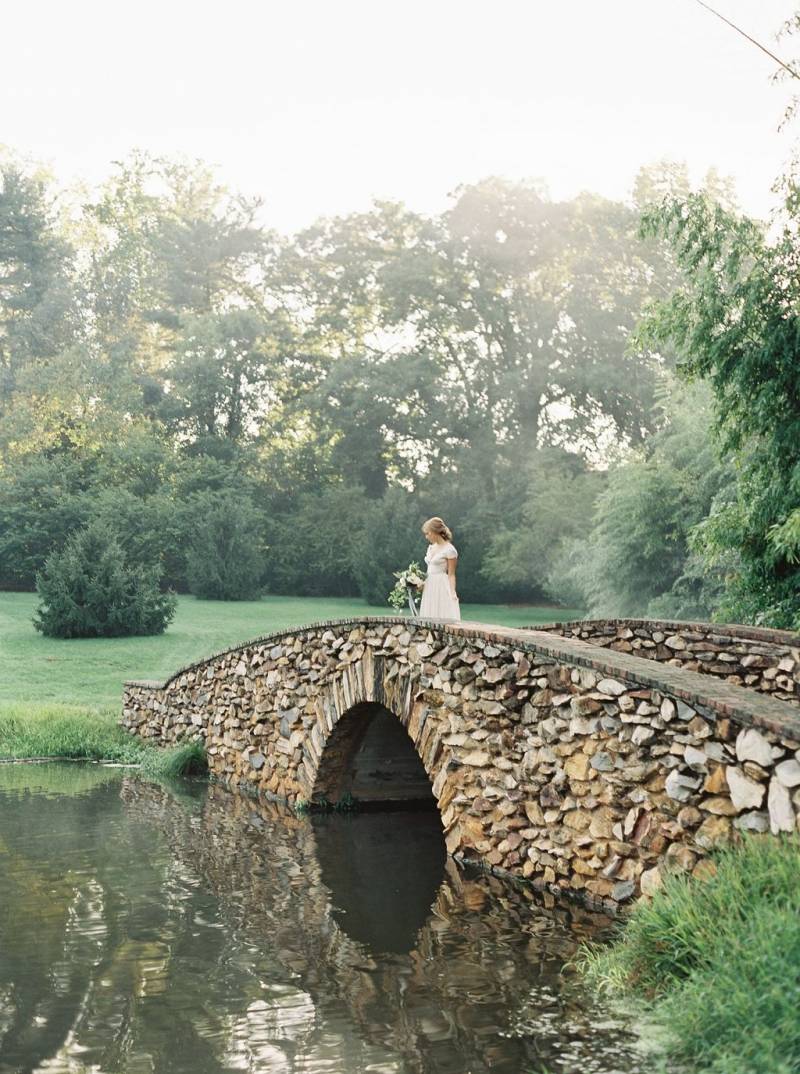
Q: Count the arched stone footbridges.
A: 1